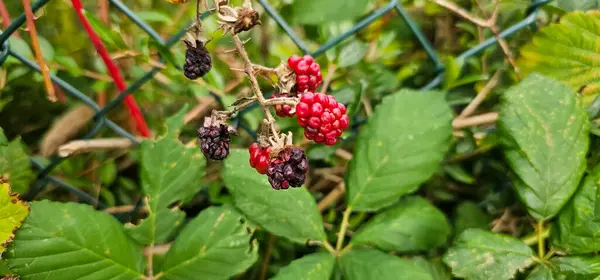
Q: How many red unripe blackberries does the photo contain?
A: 4